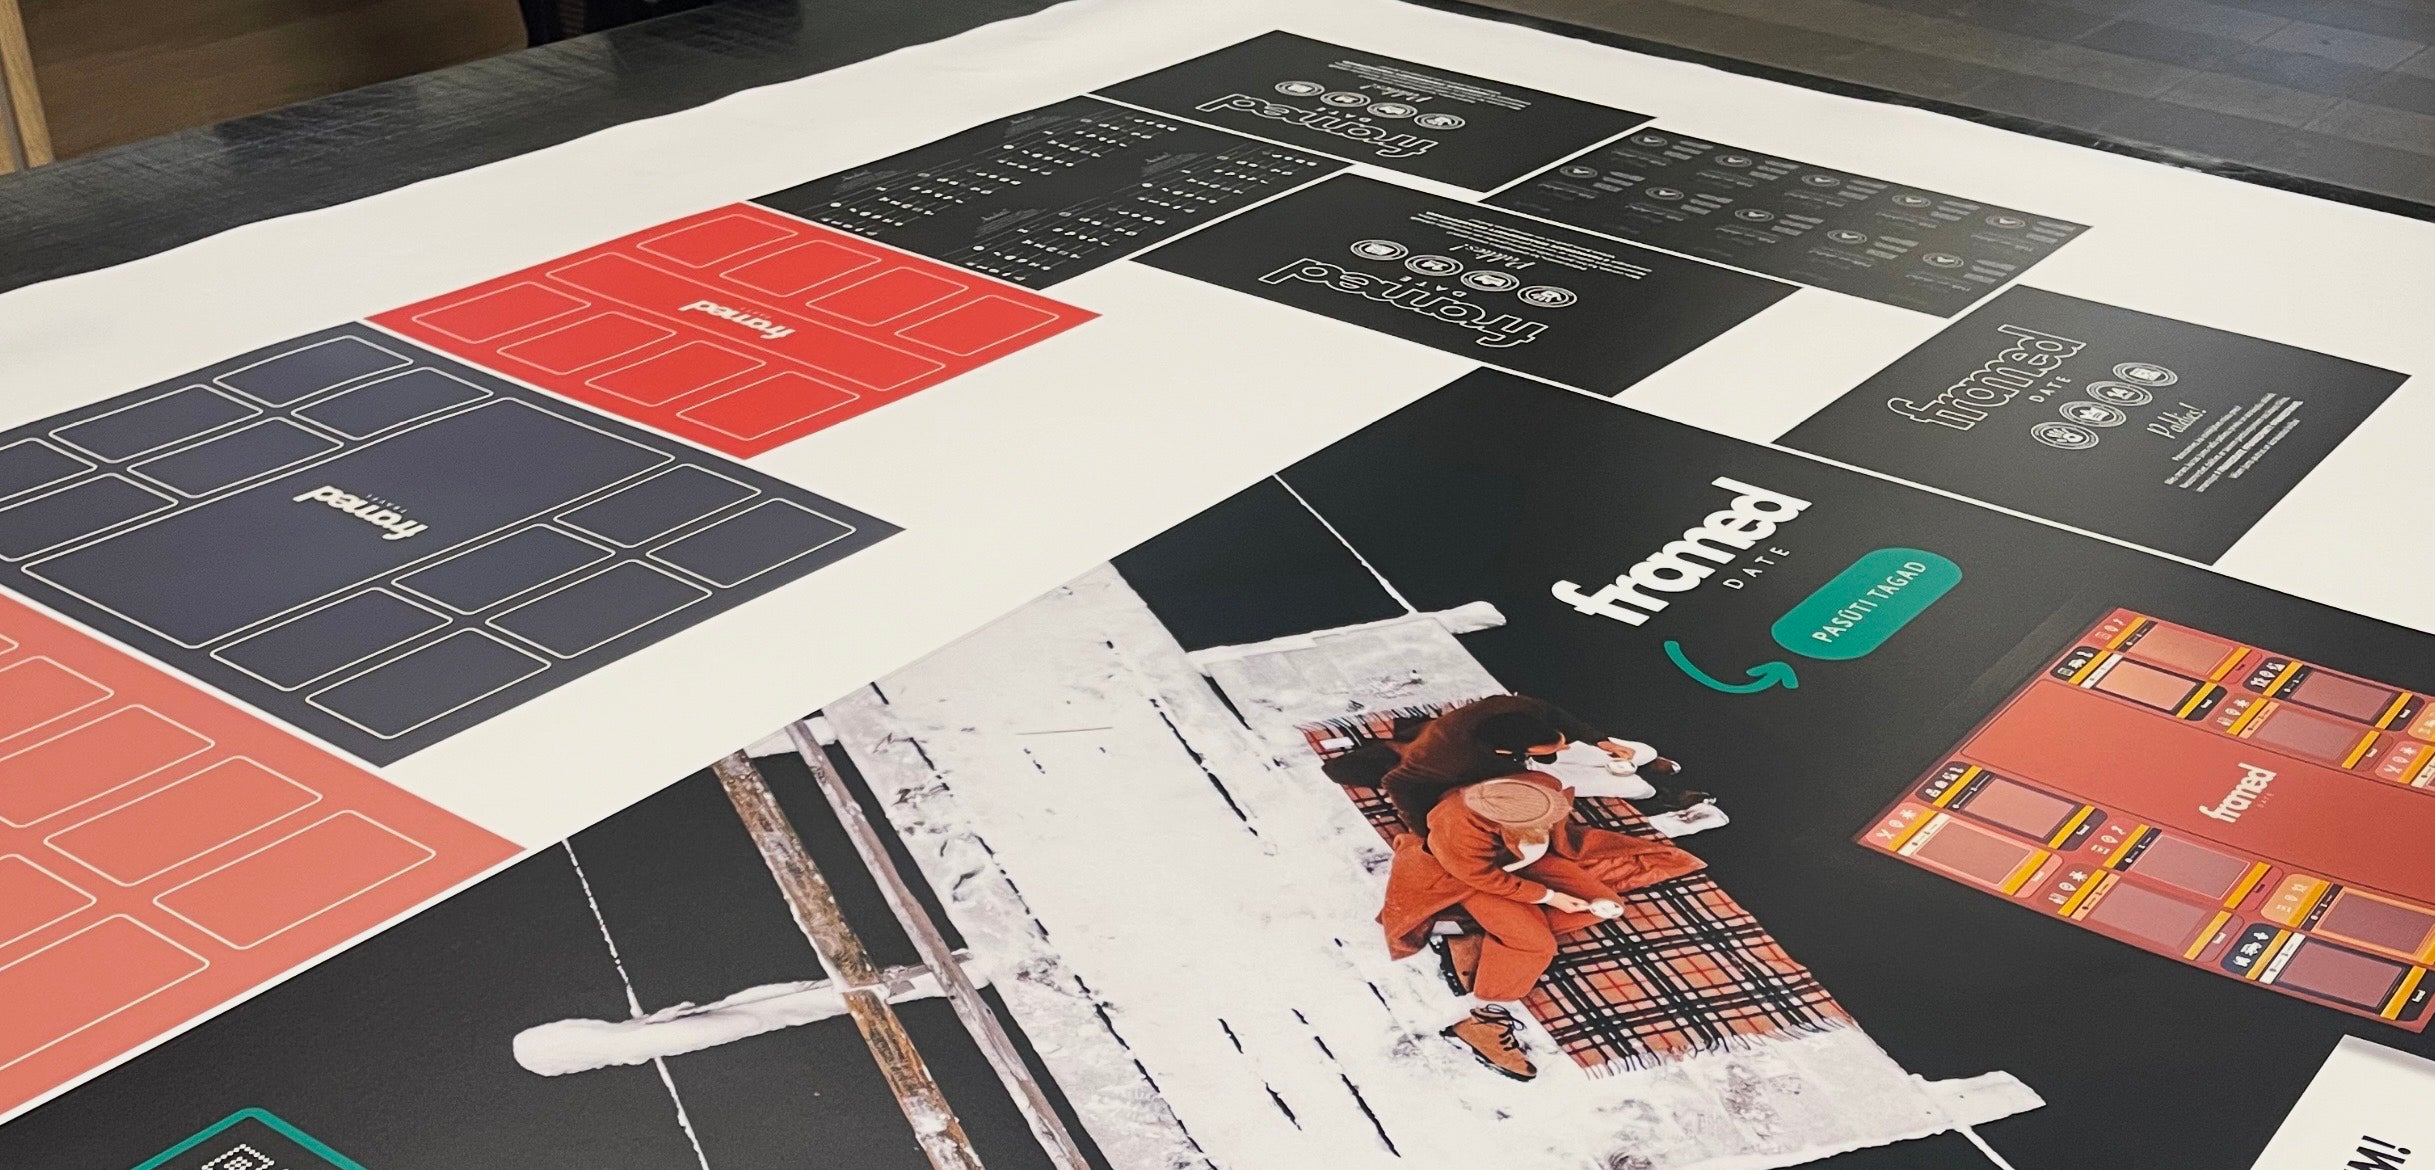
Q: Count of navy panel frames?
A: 13